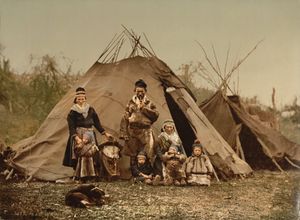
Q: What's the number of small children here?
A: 4